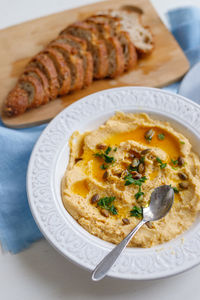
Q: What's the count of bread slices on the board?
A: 11